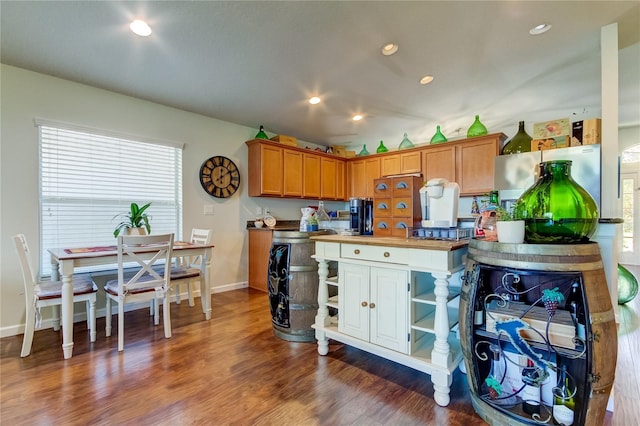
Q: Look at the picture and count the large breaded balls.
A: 0